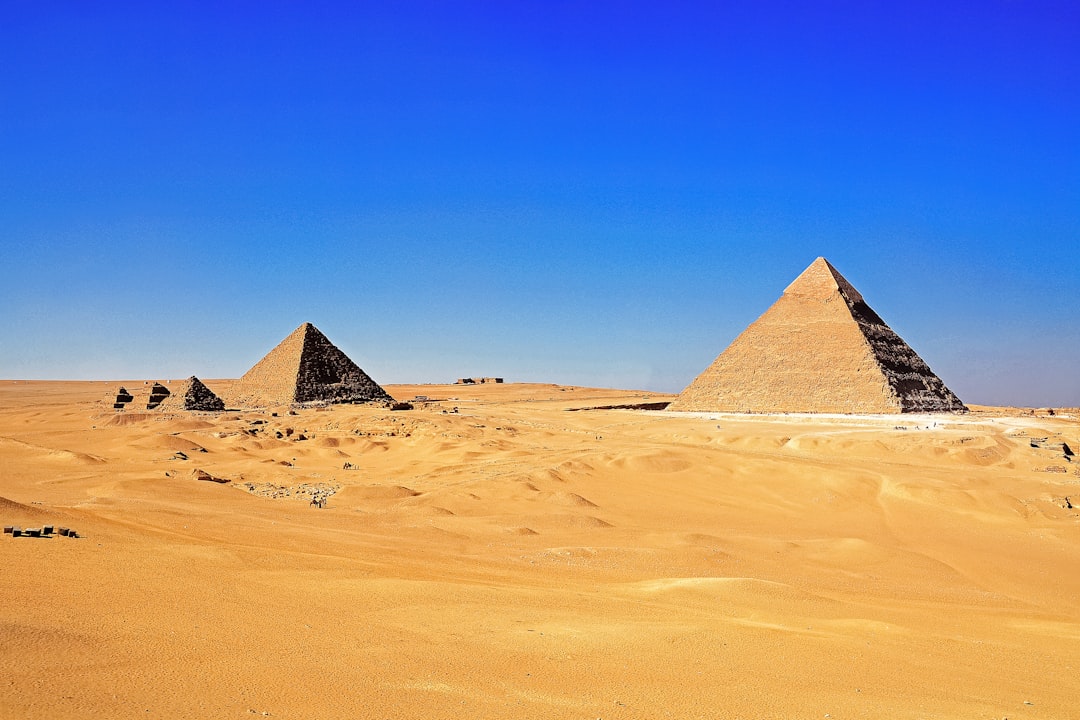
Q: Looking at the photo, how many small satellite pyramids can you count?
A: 3